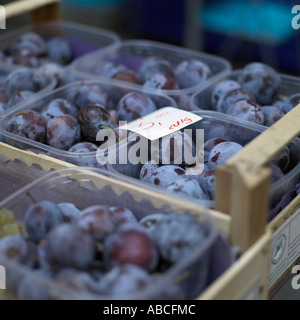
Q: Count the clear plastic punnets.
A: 7